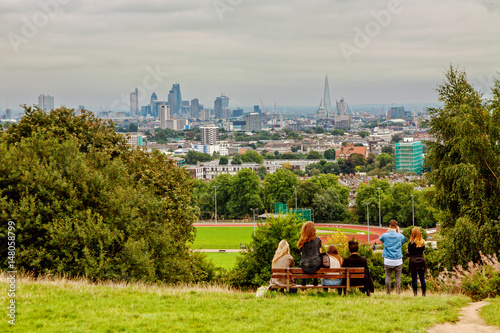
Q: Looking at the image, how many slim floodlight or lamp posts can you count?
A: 6